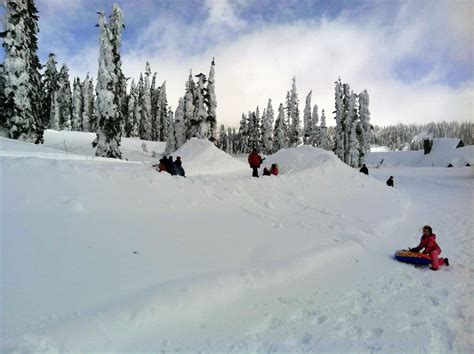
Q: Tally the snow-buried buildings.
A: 1